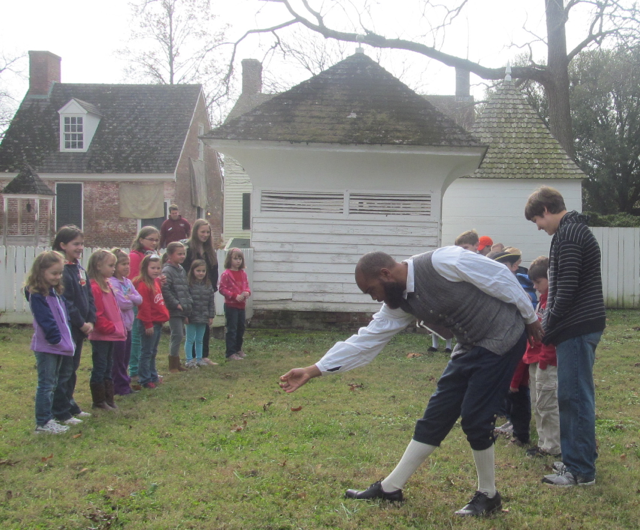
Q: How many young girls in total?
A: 10